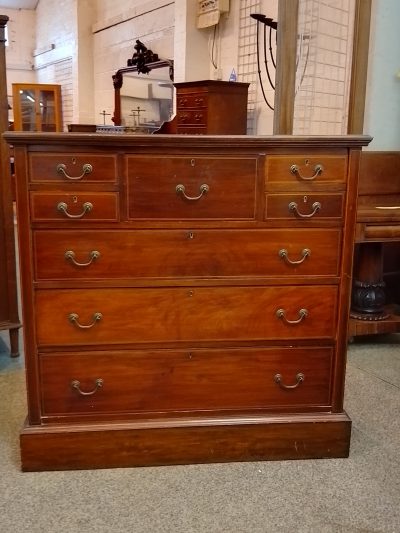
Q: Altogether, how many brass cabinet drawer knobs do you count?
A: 11